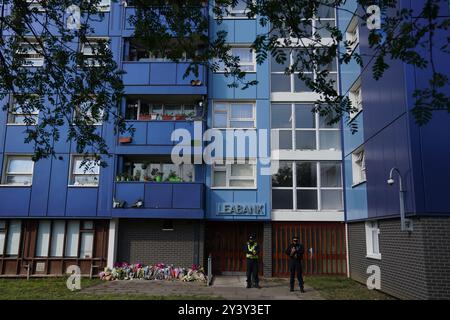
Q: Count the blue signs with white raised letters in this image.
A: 1